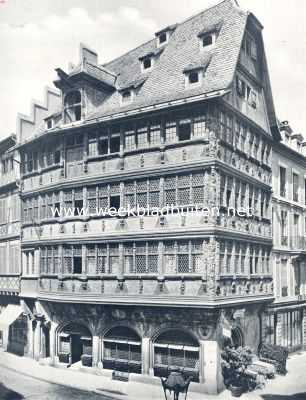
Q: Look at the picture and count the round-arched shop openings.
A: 3